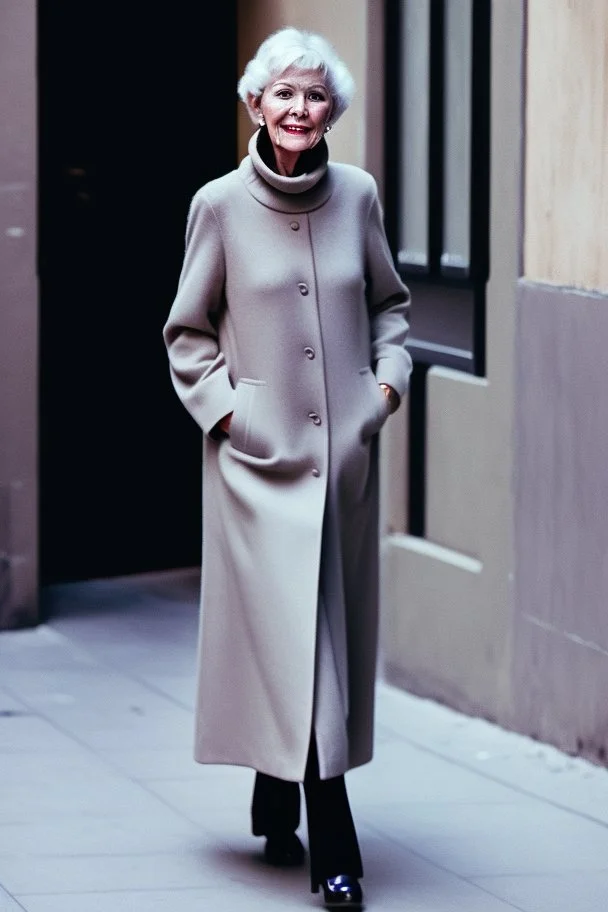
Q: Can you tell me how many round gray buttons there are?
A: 5